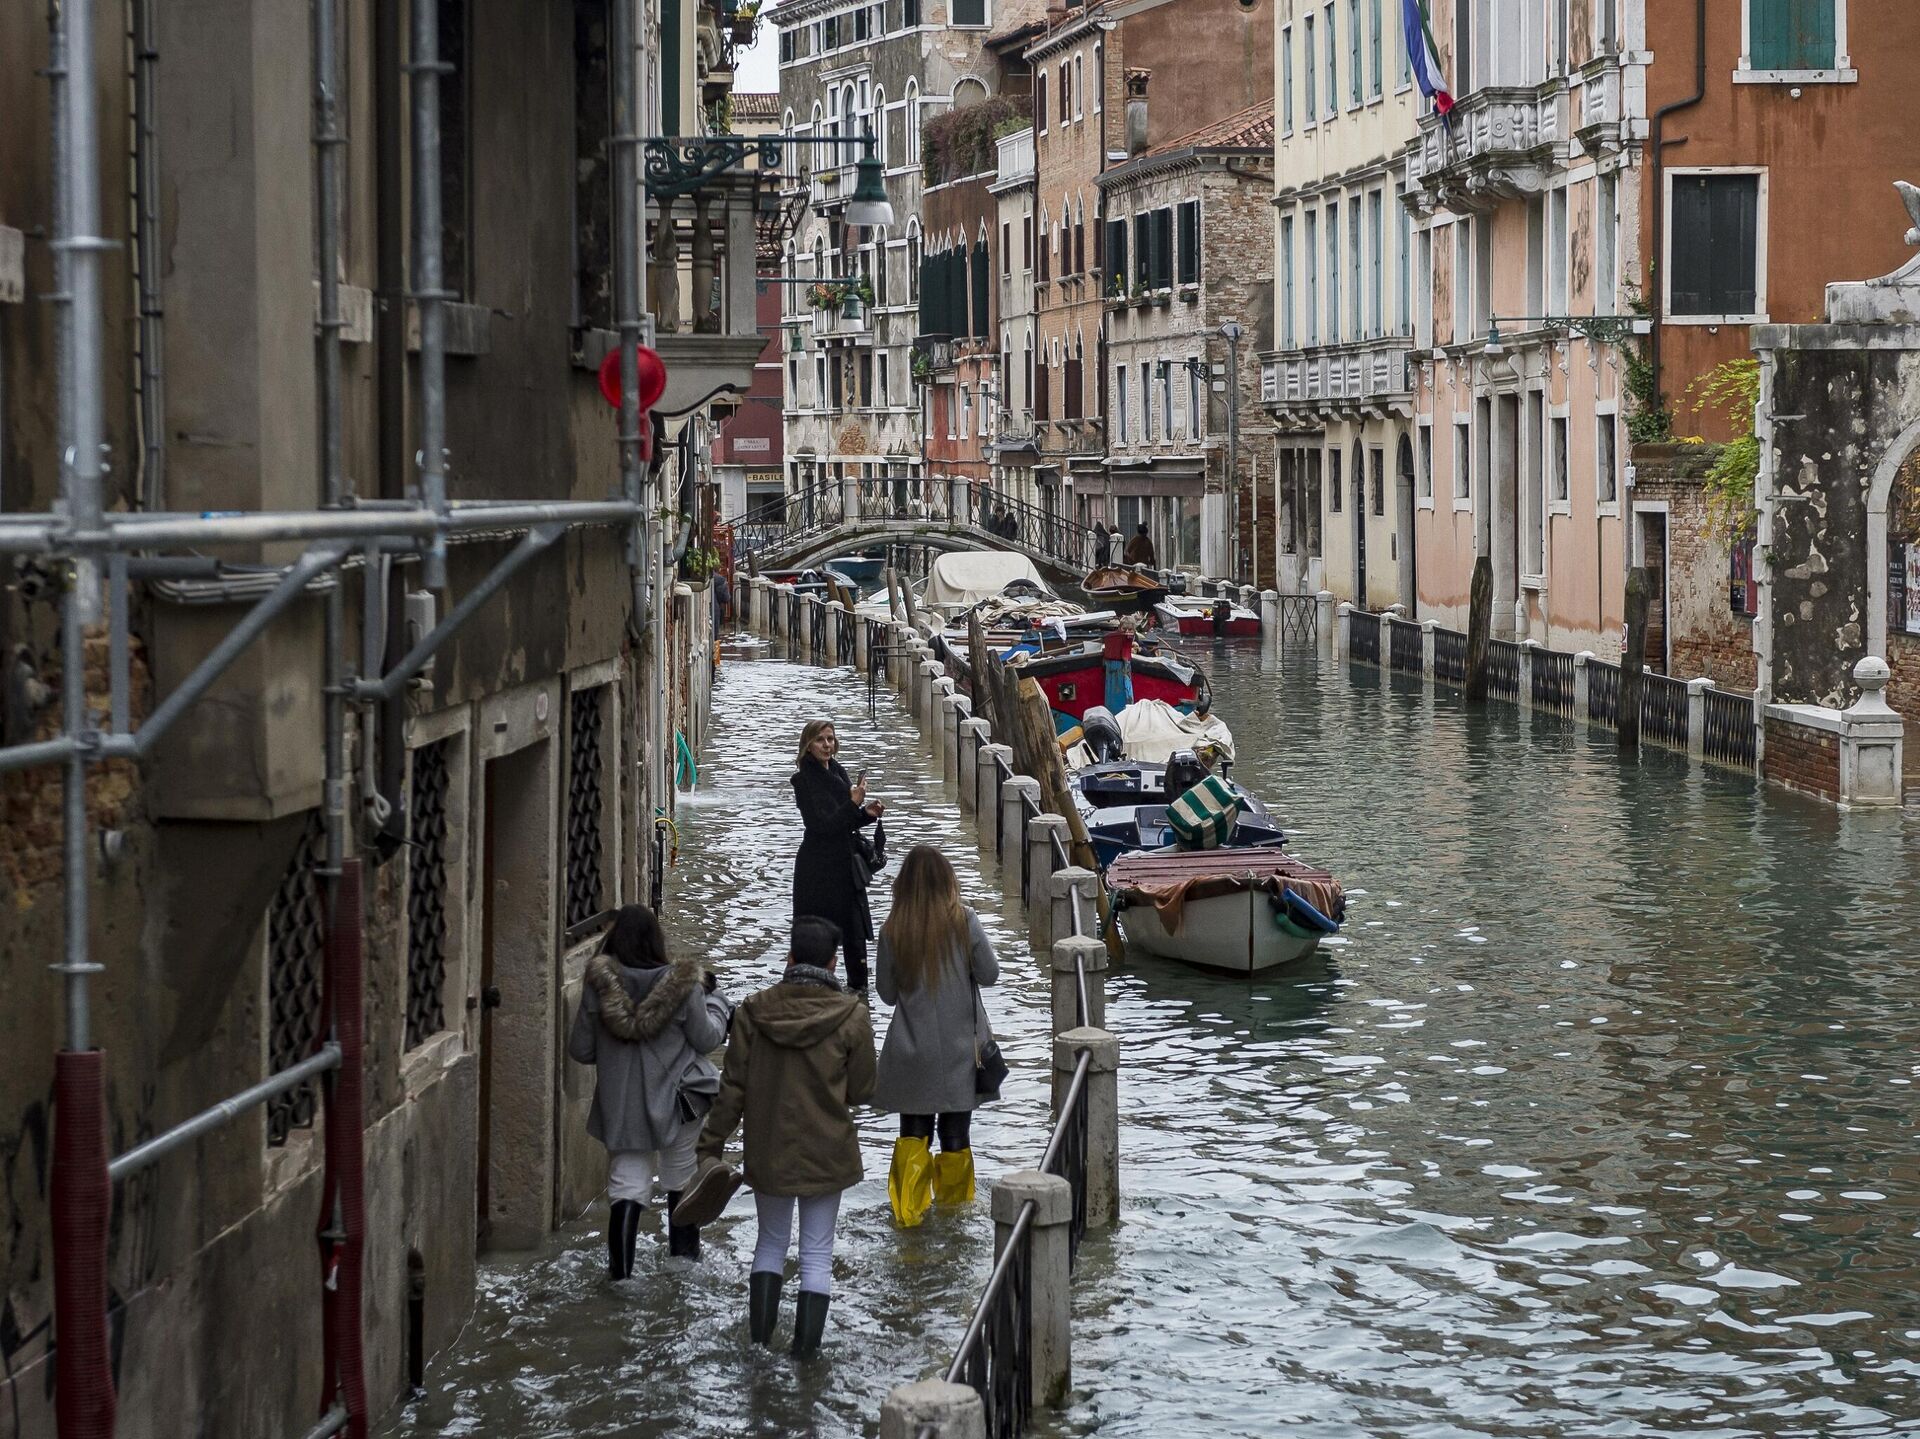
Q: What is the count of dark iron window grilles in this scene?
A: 3